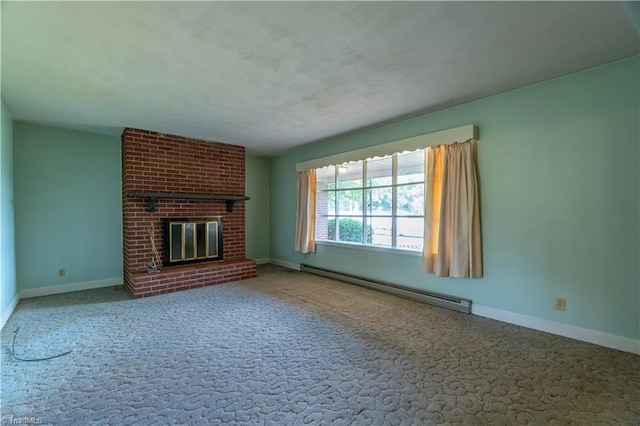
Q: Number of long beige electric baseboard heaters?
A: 1